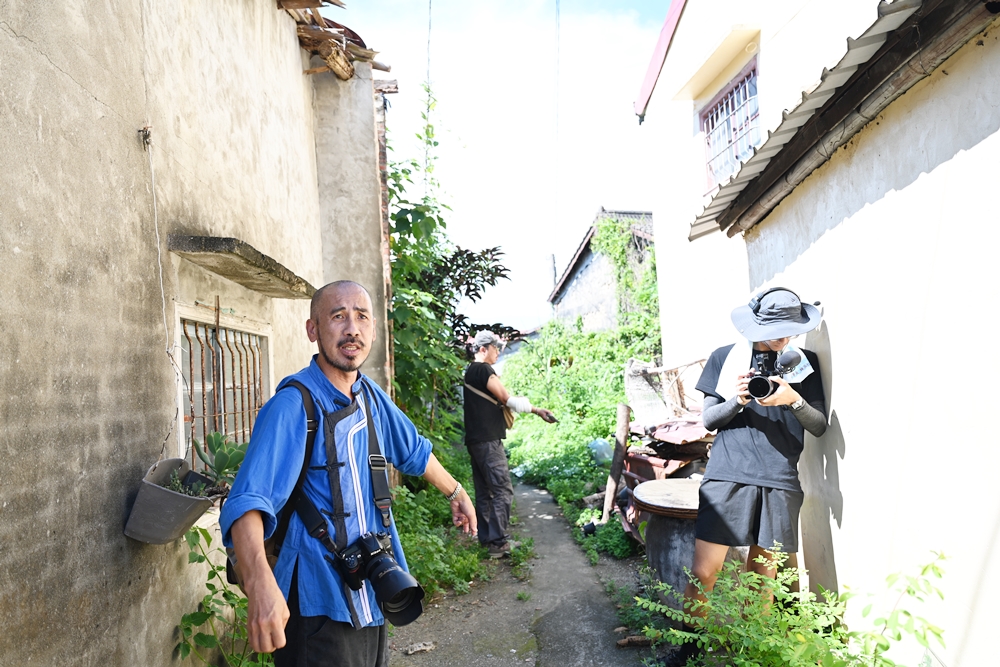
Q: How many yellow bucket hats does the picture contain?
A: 0